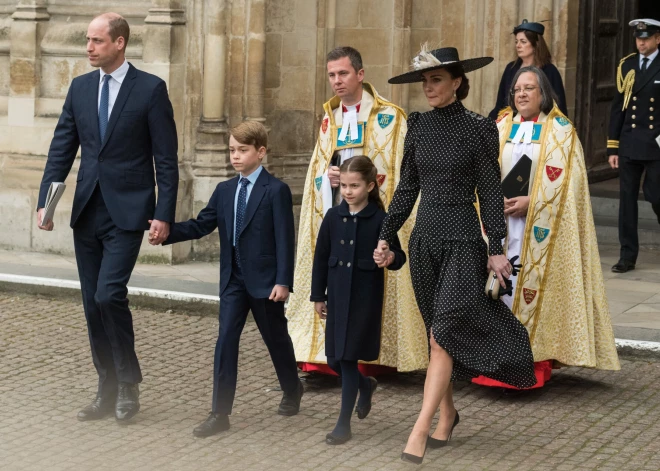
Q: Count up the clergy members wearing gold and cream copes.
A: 2